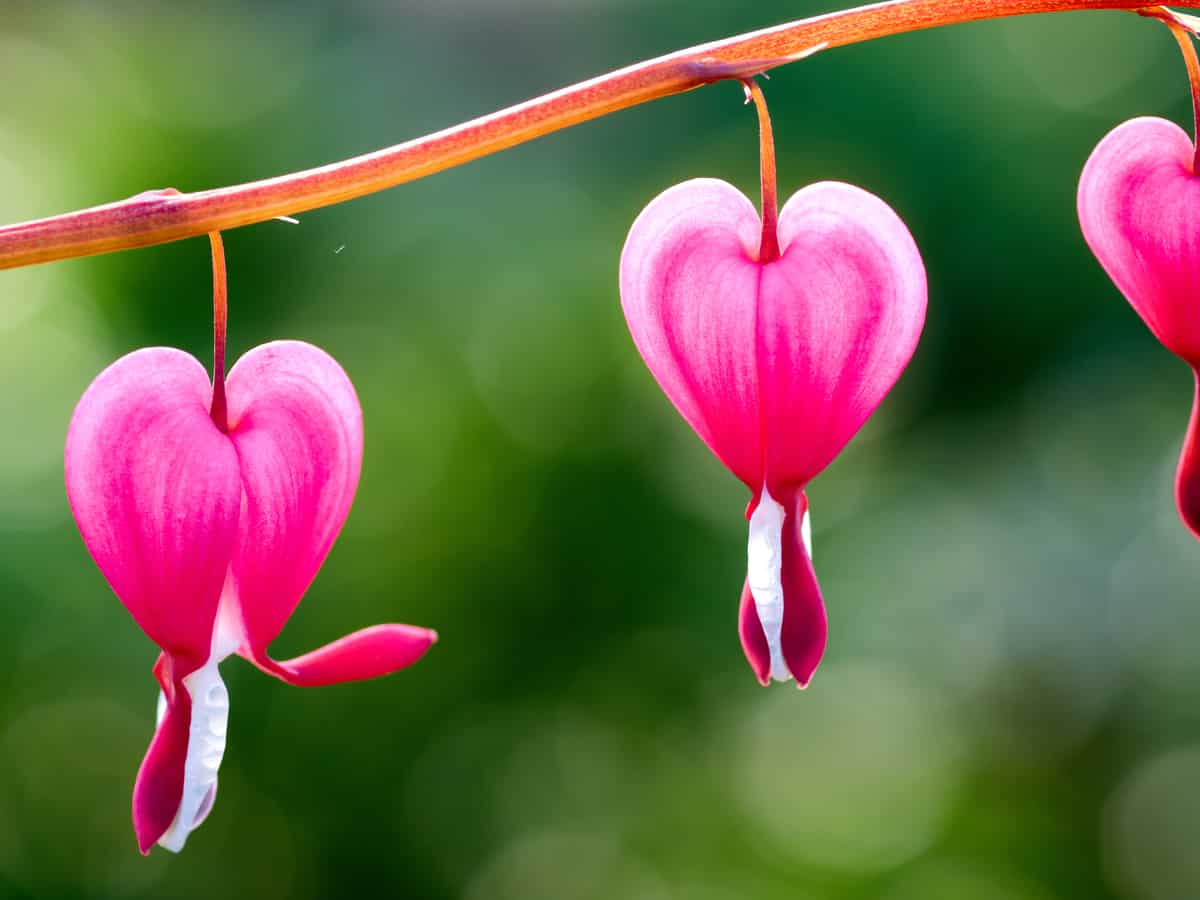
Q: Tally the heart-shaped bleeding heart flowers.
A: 3